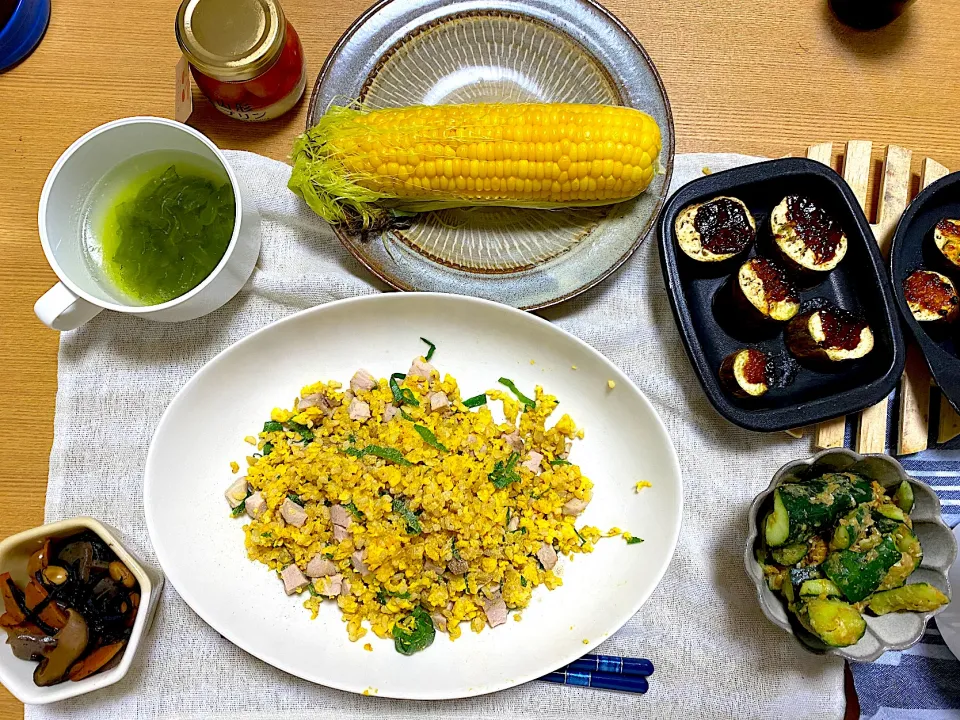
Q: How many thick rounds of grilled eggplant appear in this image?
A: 7